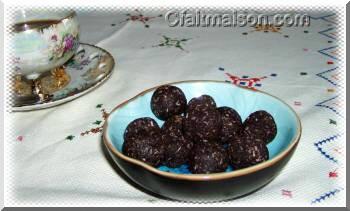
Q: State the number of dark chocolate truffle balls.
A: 11